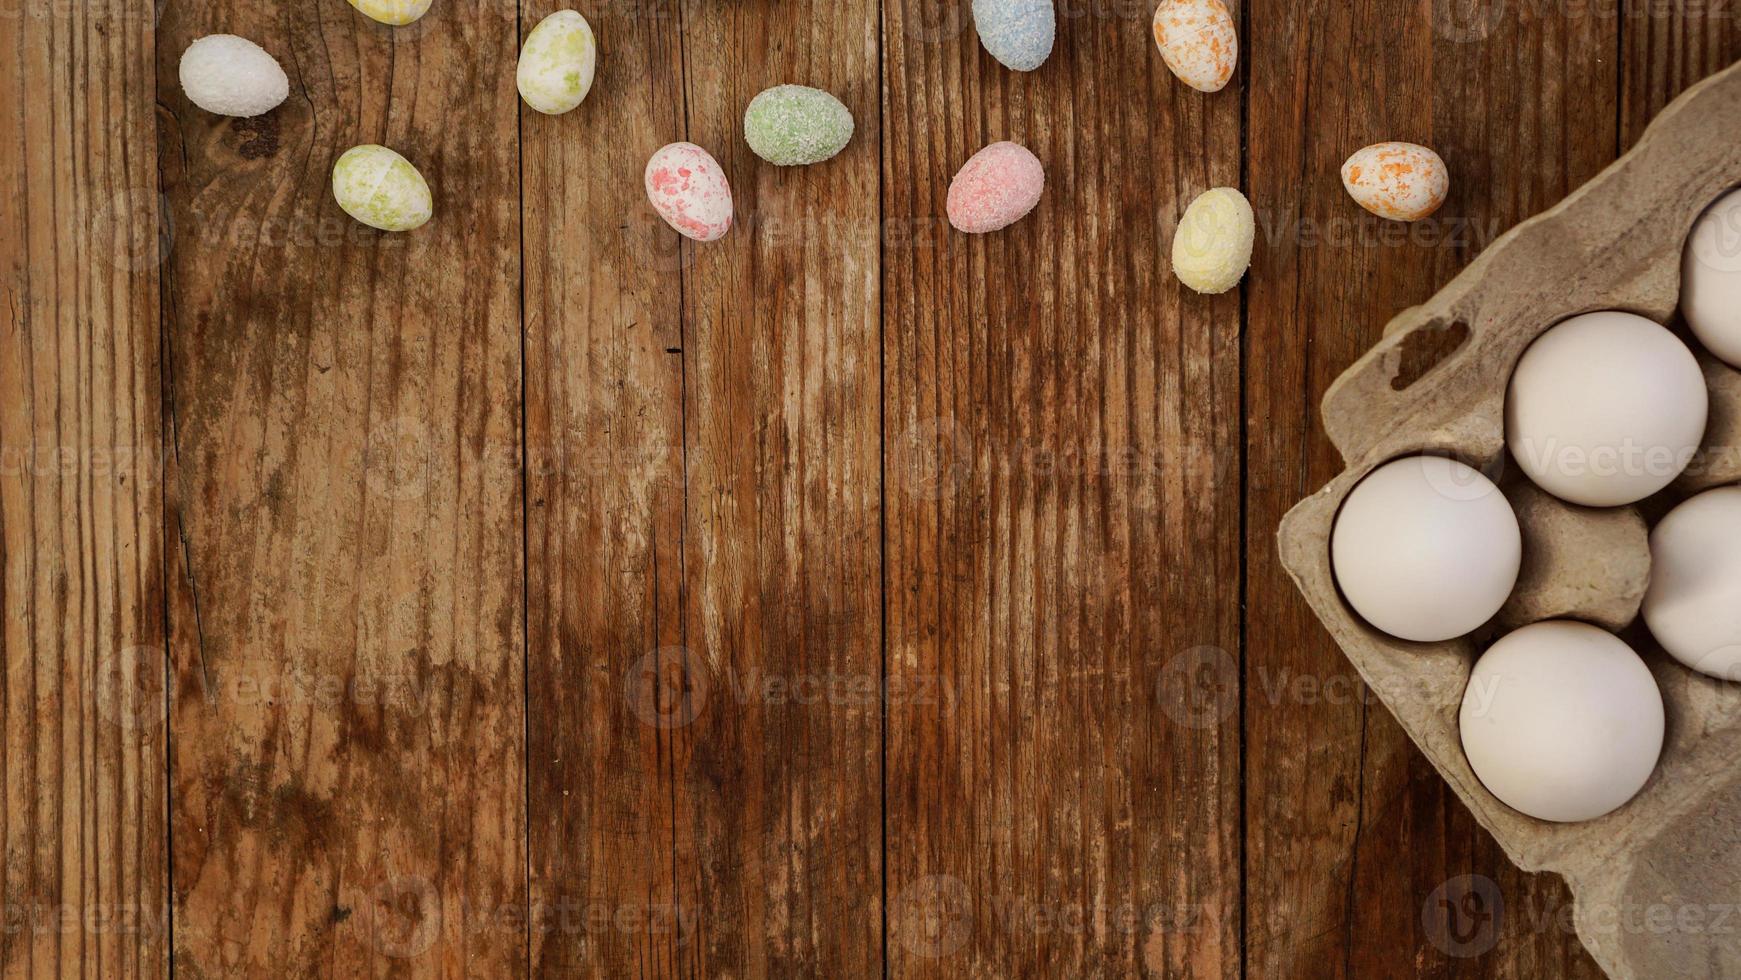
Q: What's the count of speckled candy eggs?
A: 6